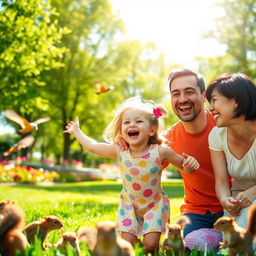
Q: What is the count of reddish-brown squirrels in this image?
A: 6